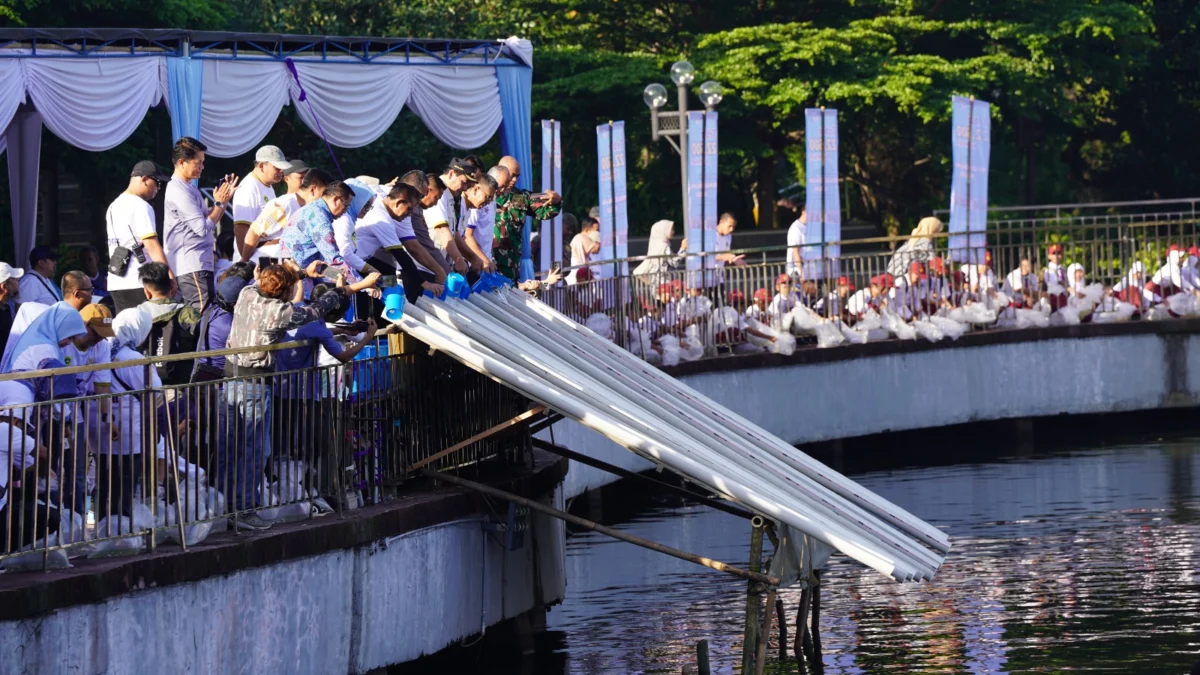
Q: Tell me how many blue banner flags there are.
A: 5